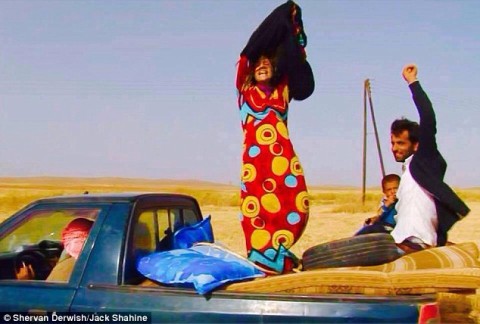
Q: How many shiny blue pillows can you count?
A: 2